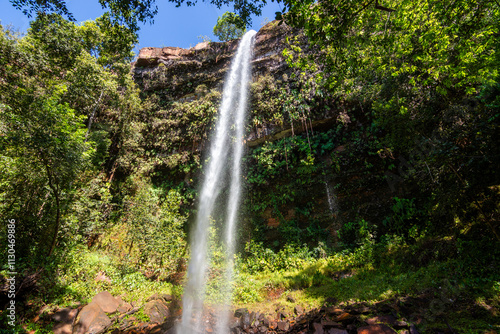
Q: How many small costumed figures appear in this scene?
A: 0